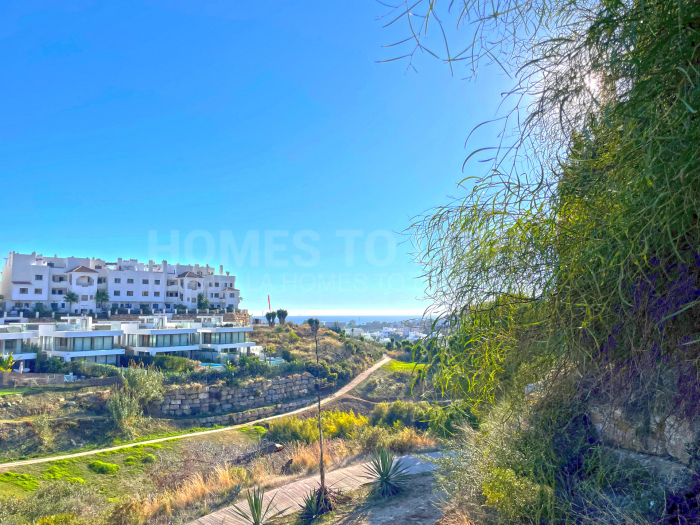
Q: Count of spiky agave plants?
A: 3